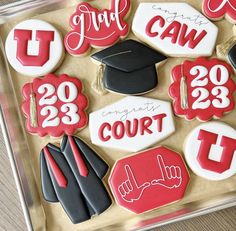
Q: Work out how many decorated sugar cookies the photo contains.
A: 12